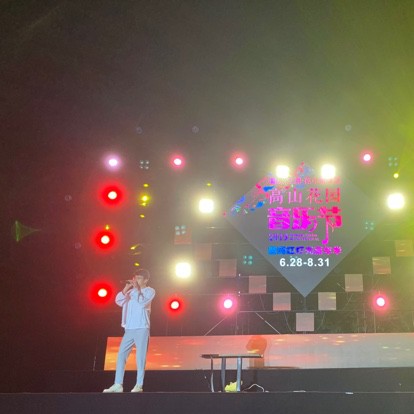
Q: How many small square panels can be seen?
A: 10